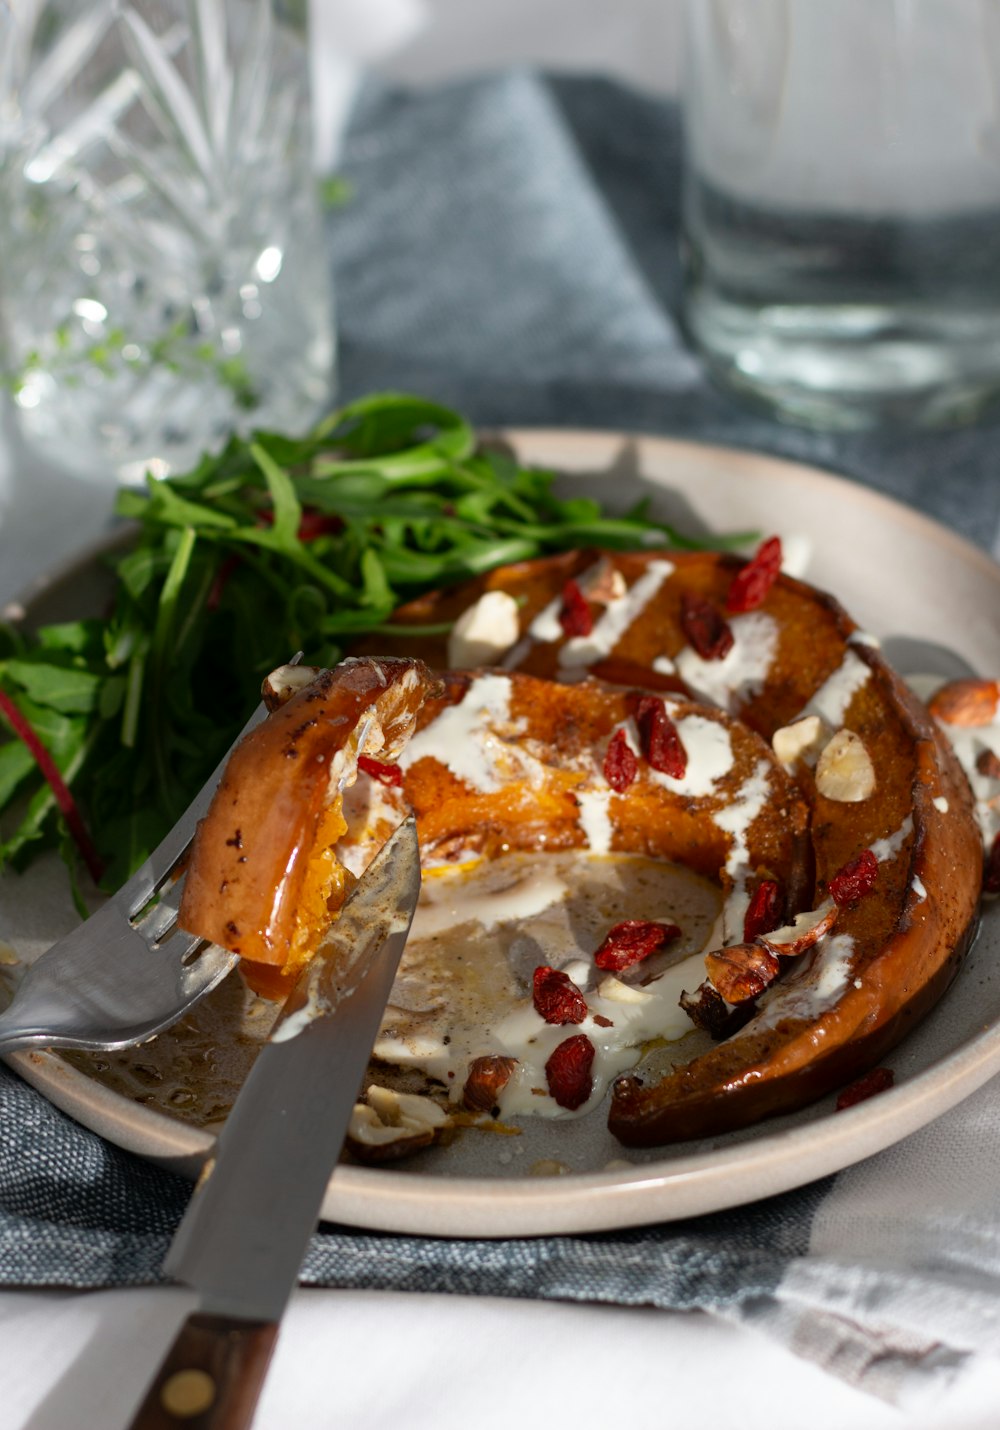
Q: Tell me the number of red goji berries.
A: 13